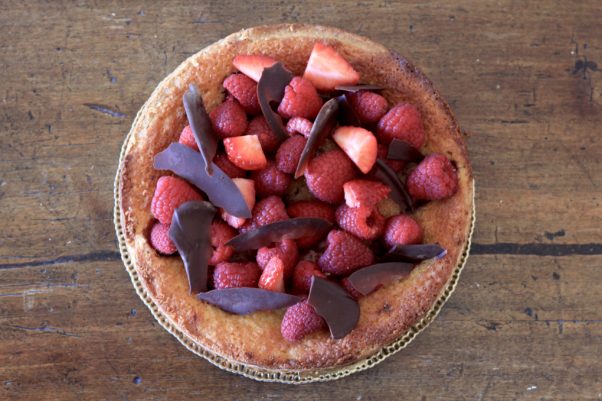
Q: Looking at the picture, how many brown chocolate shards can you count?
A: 13